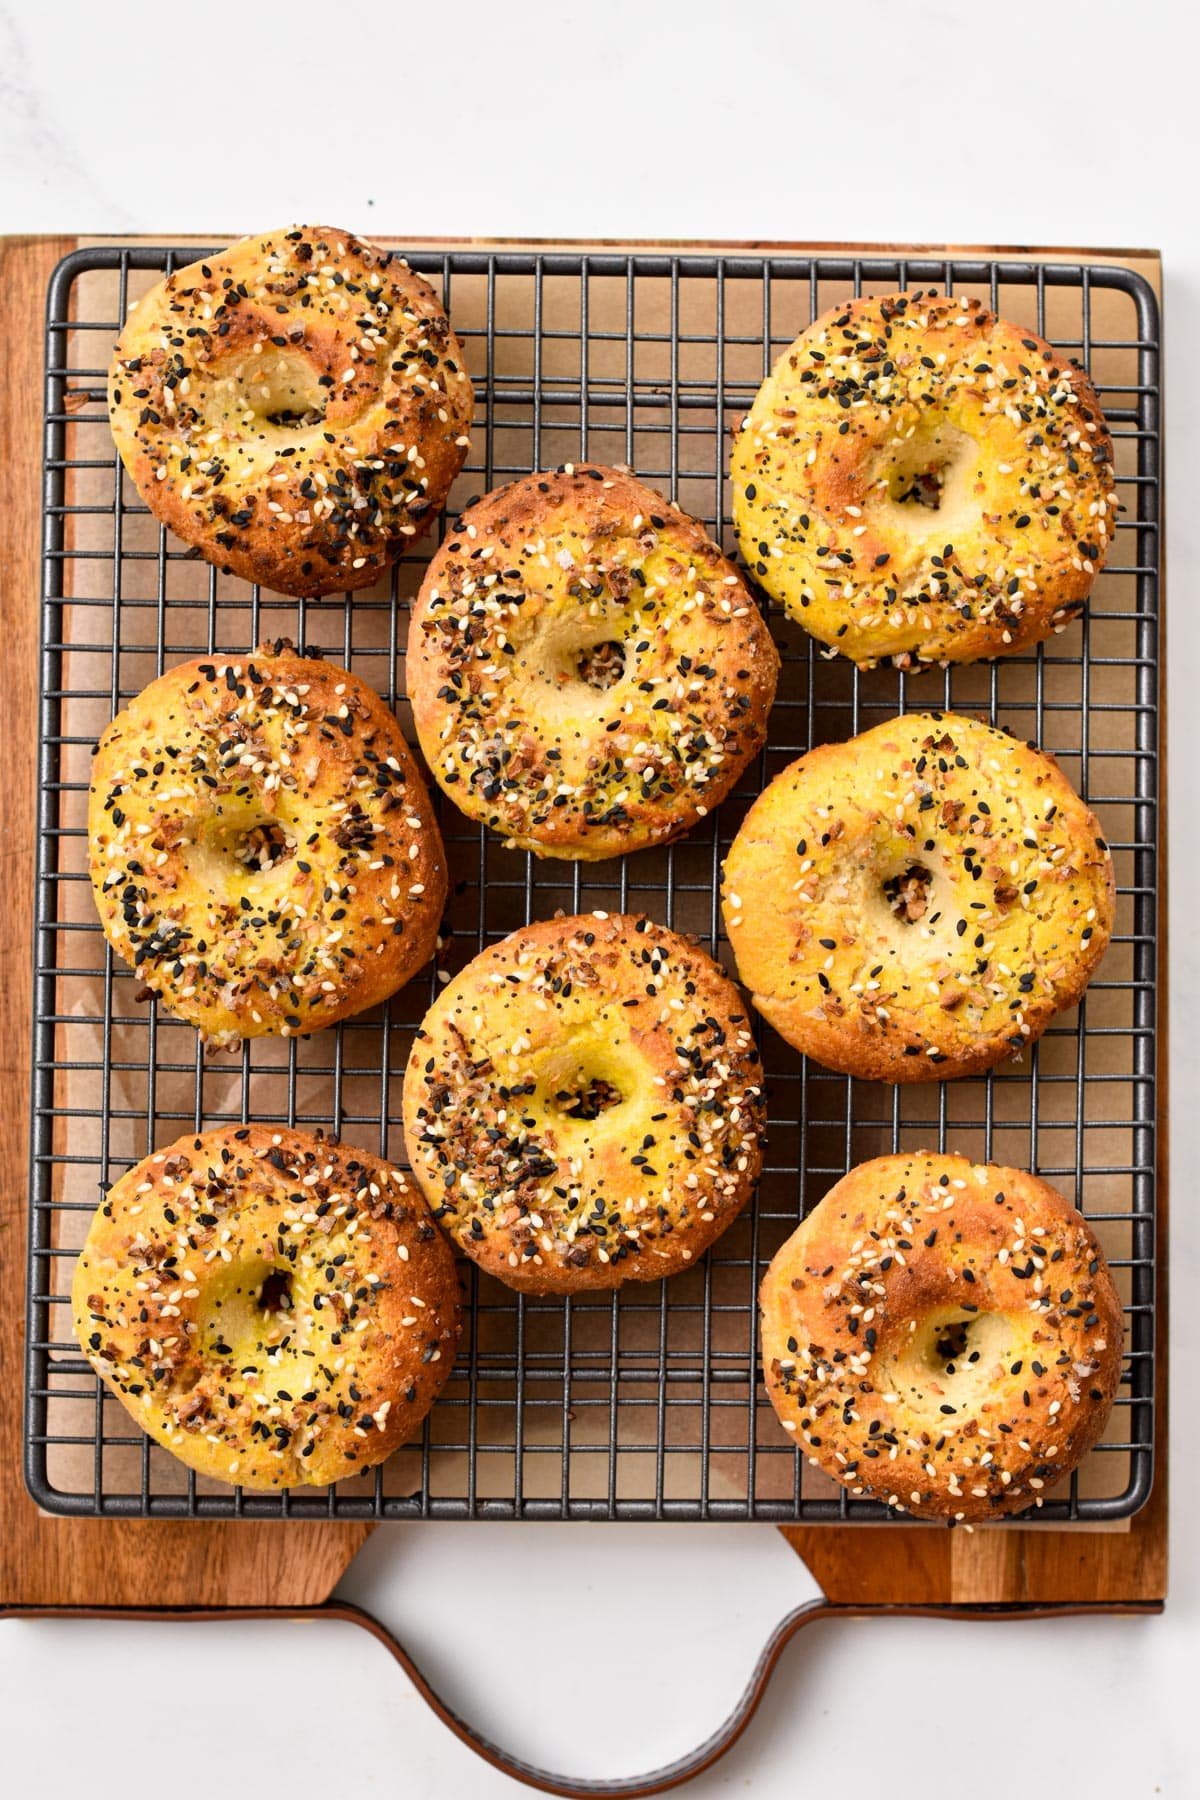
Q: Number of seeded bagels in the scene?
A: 8